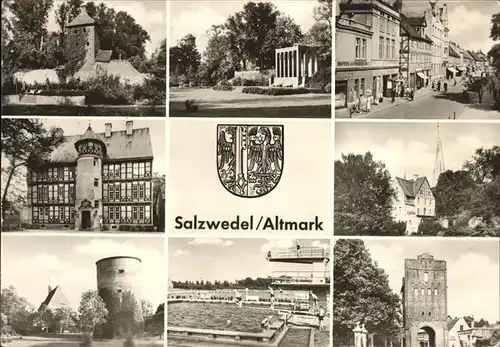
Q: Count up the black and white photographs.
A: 8